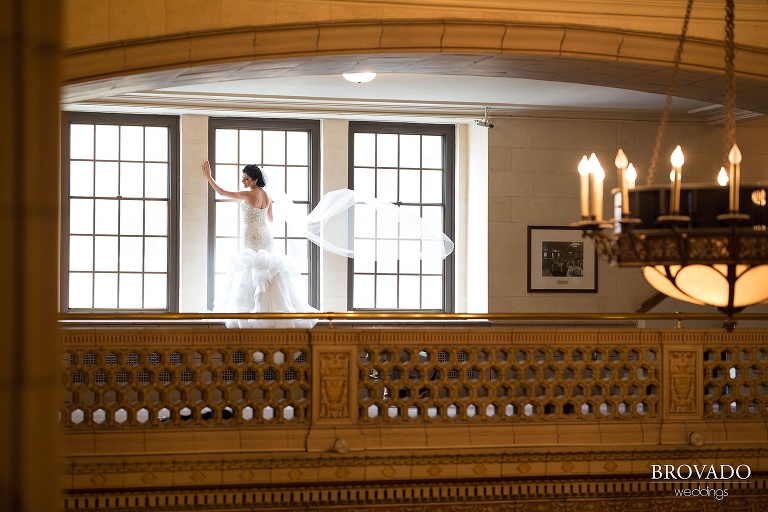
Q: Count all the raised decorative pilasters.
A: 2